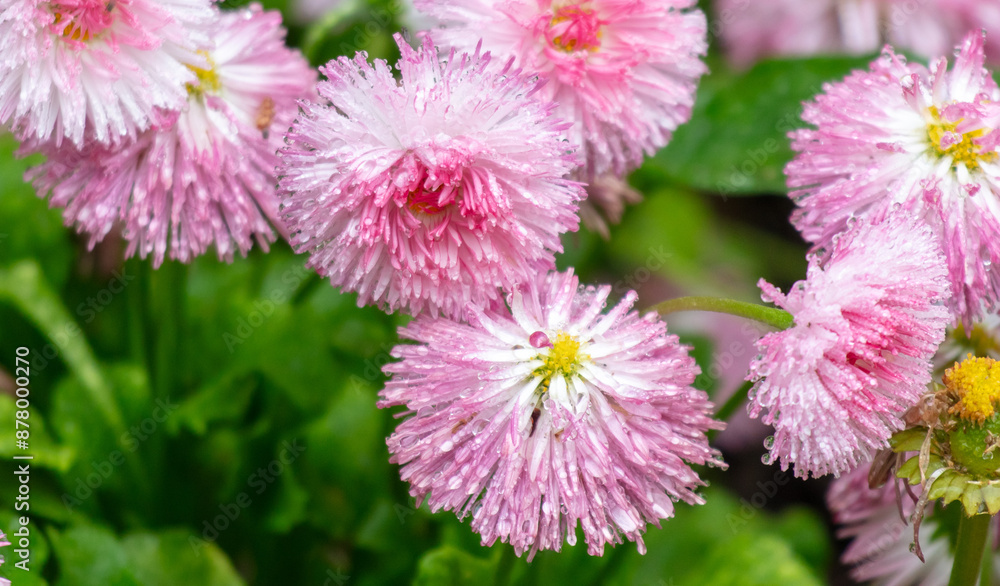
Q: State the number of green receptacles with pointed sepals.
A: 1